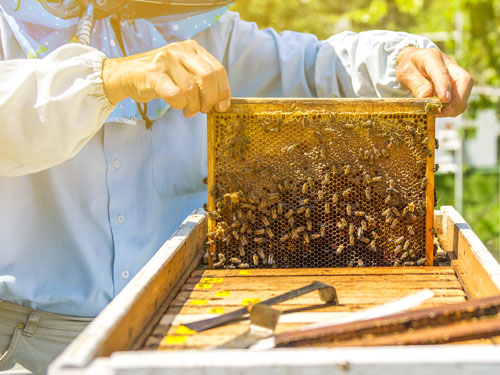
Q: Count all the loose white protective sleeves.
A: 2